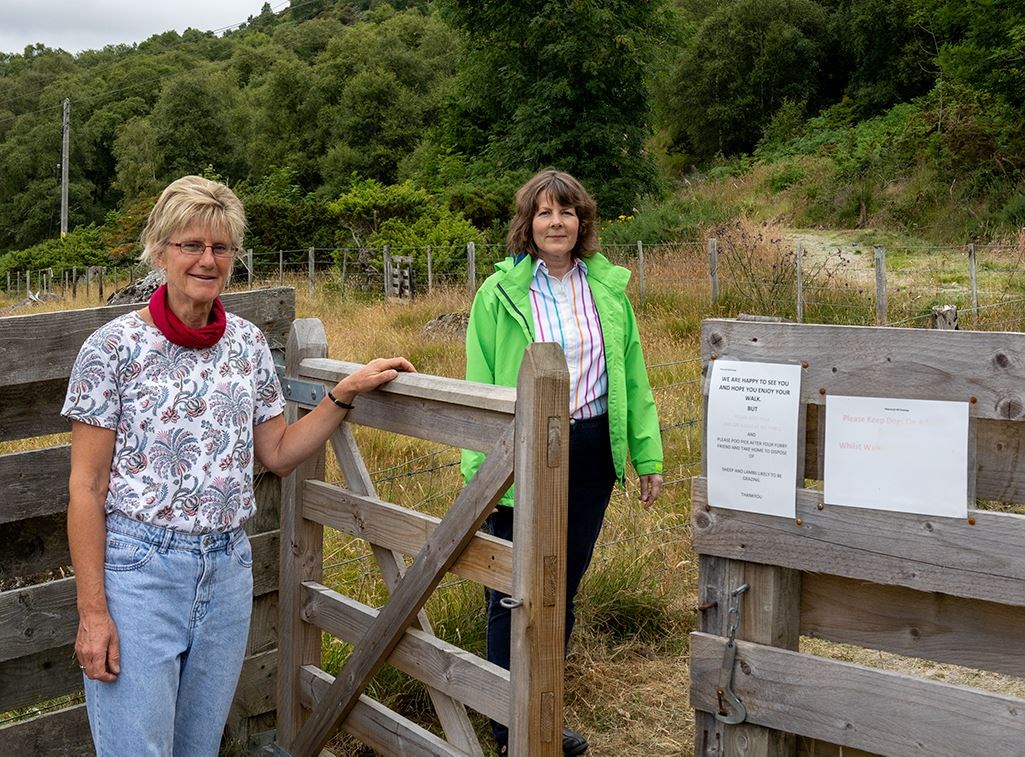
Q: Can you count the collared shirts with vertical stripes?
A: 1